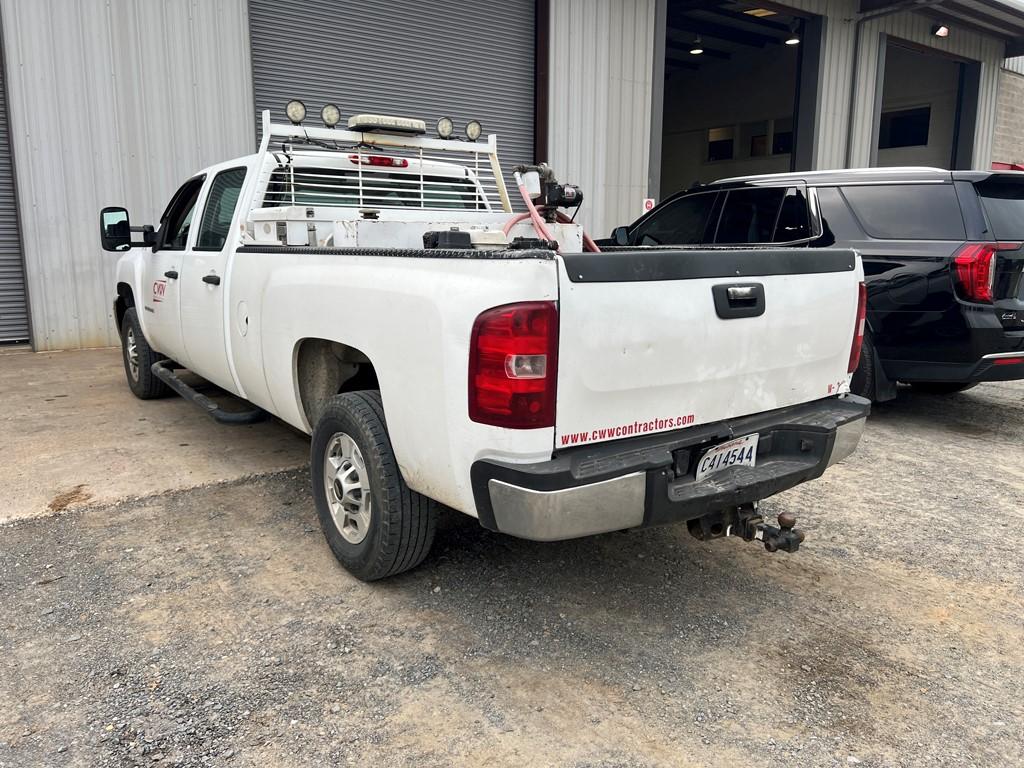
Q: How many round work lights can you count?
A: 4